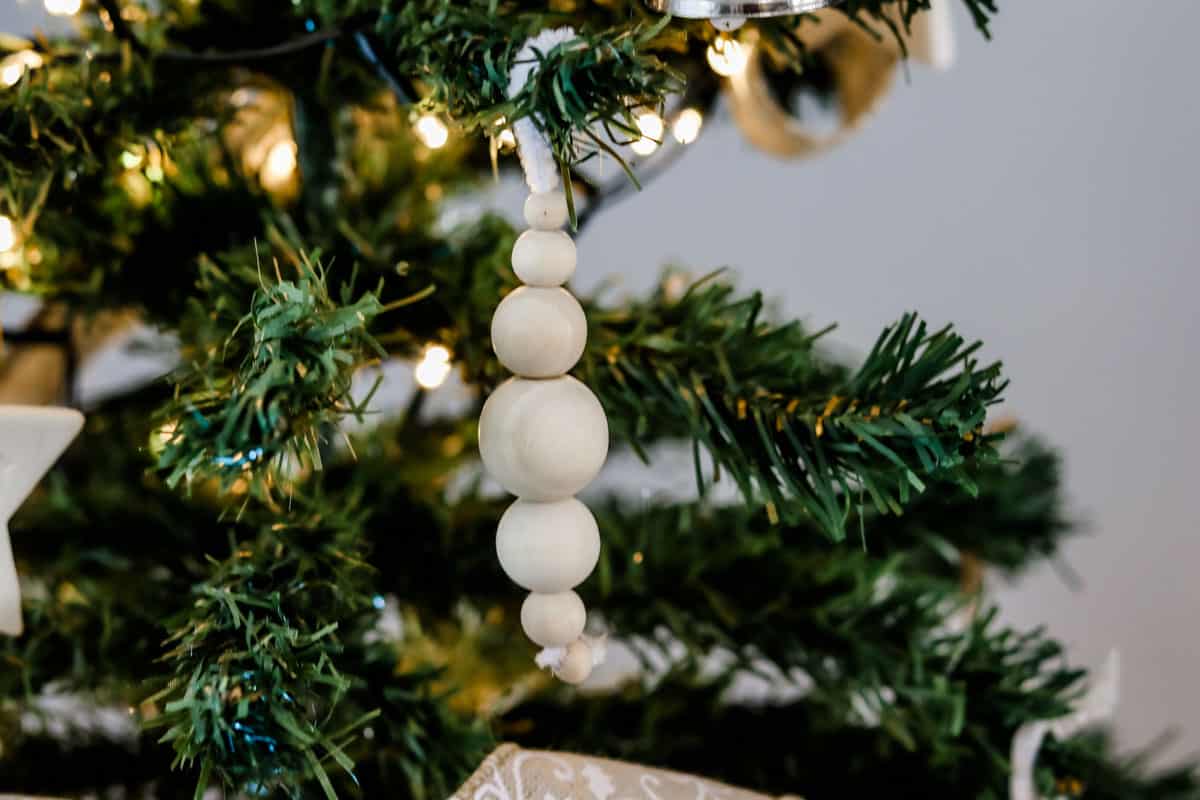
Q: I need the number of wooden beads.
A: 7